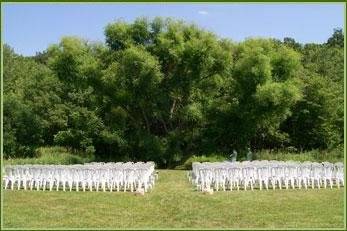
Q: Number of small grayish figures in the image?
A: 2